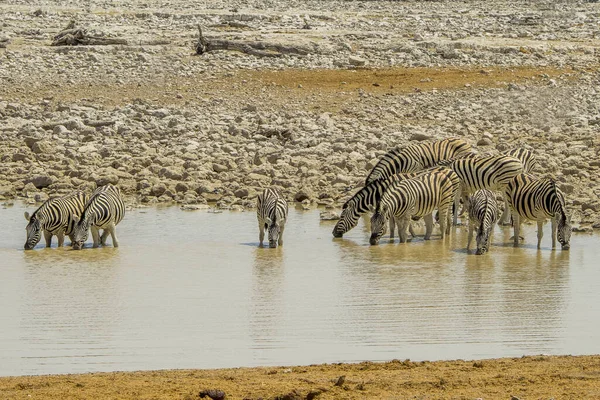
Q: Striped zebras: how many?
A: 10